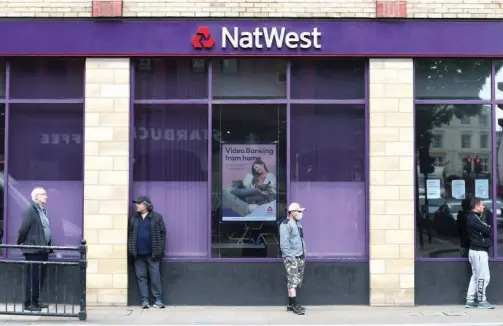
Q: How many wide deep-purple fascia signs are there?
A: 1